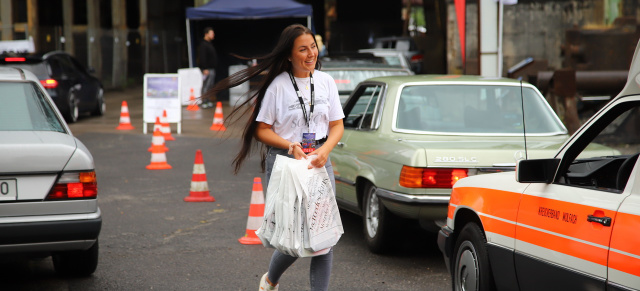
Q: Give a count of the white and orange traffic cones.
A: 8